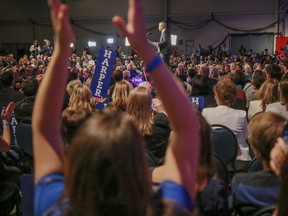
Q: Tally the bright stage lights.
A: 5